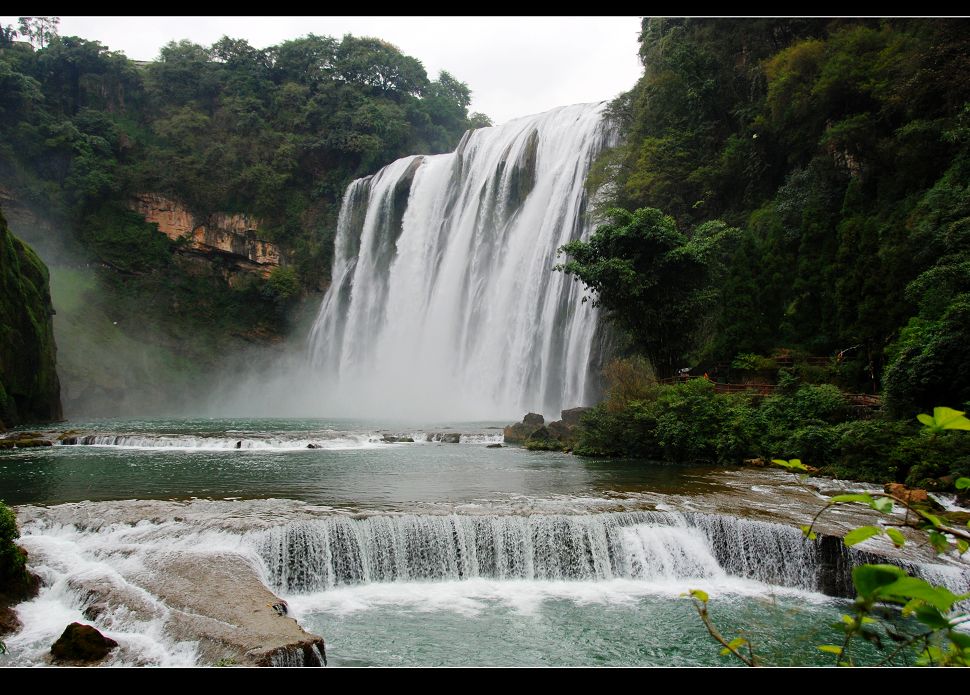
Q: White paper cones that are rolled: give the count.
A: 0